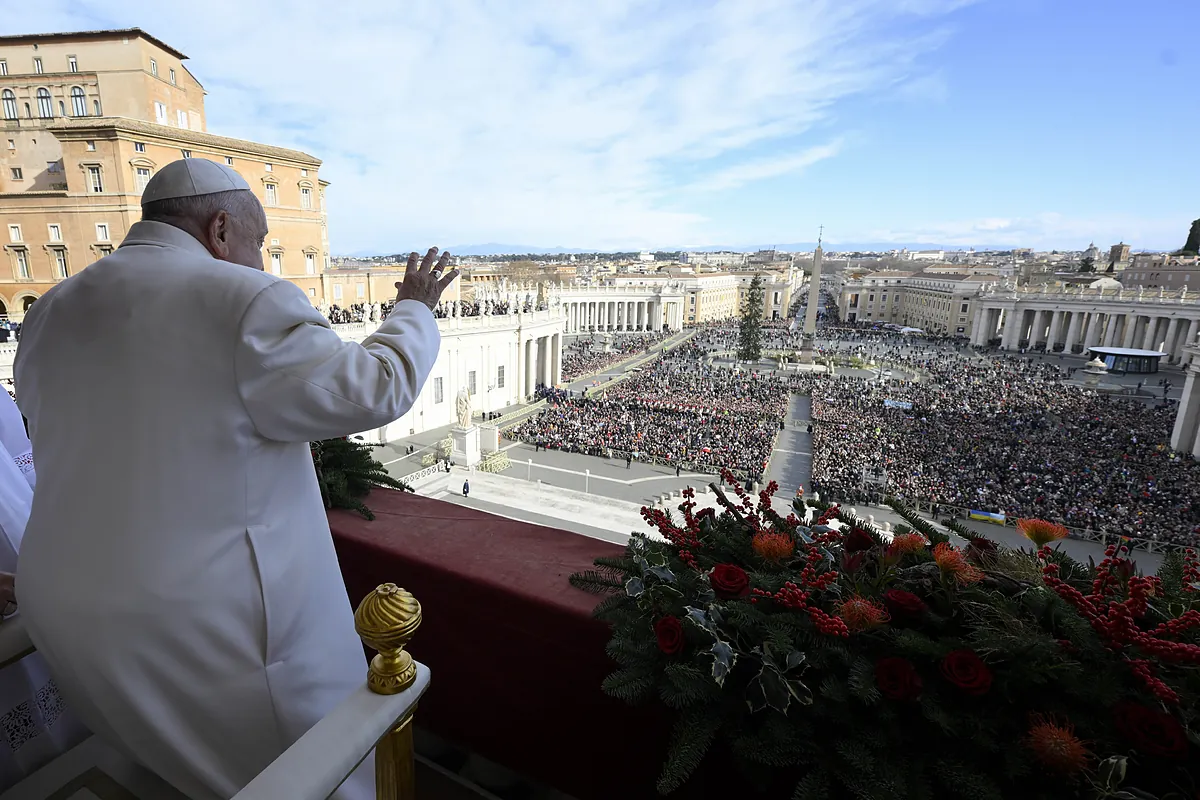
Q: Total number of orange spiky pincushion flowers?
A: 6